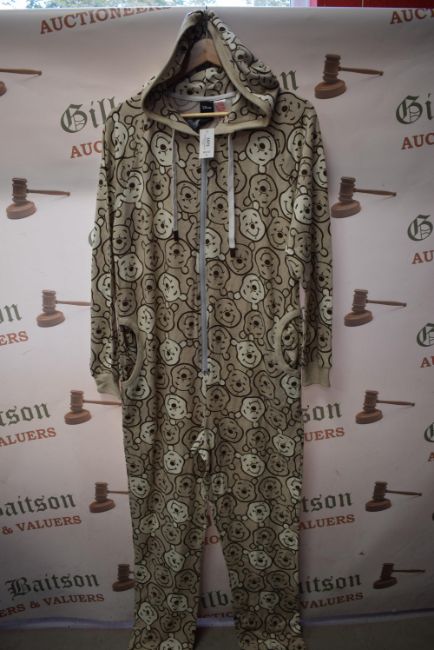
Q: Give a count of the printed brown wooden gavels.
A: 12